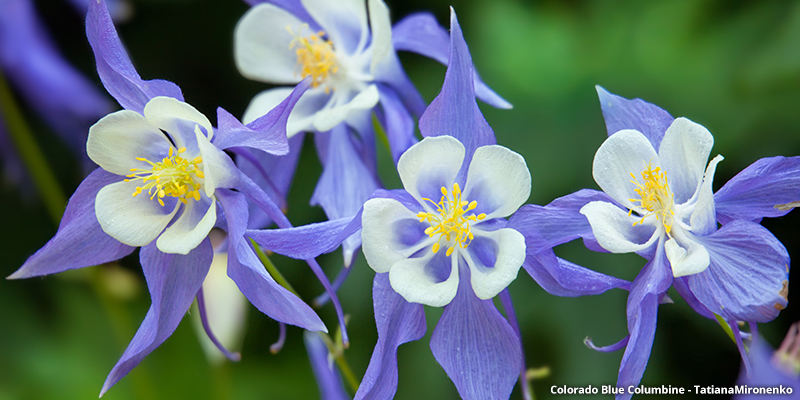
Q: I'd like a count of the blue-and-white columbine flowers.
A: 4